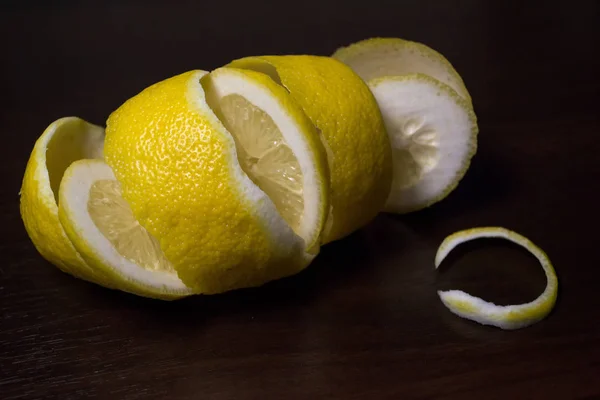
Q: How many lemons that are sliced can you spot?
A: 1